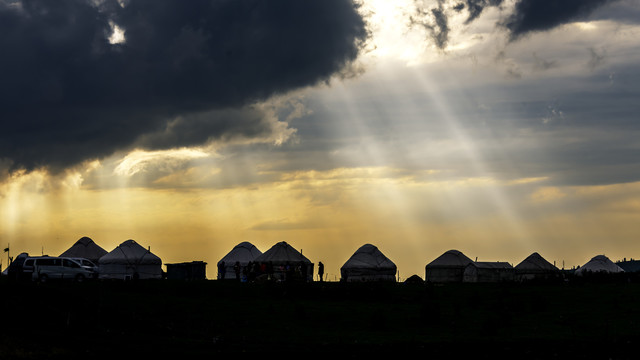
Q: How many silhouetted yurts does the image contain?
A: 8